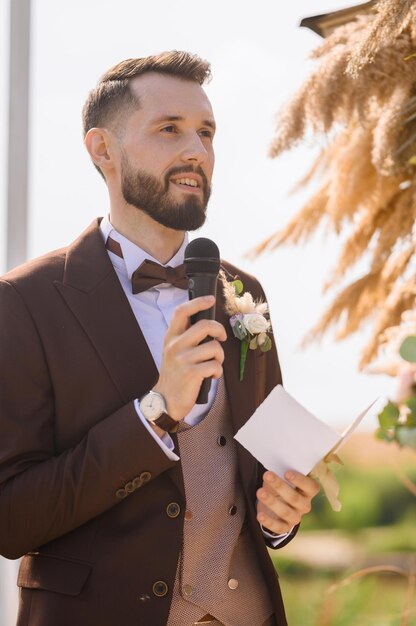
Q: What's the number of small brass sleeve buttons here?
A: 4